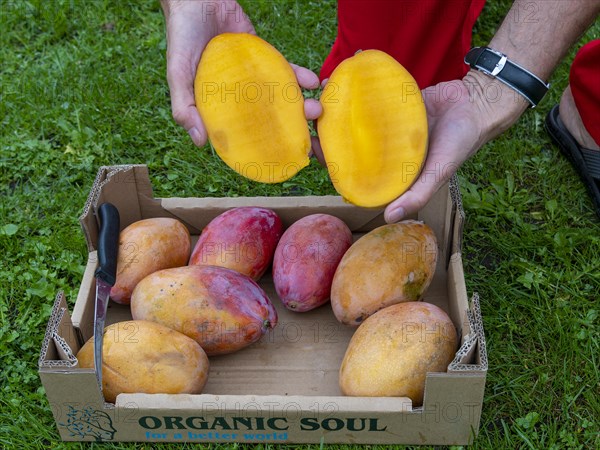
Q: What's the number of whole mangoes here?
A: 7